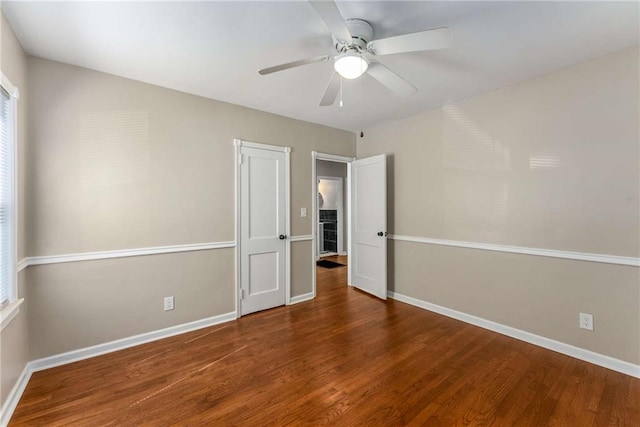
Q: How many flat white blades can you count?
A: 5